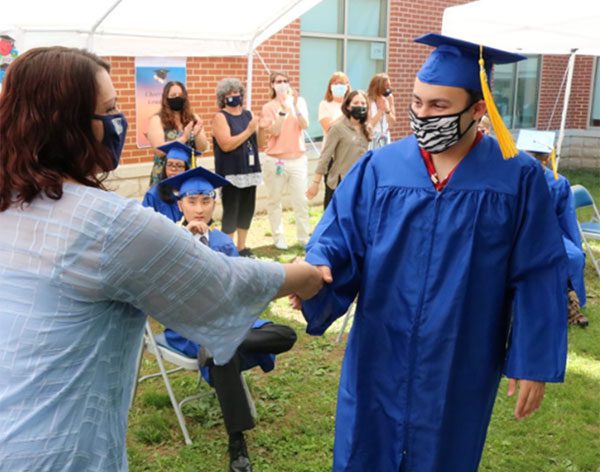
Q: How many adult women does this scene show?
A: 7